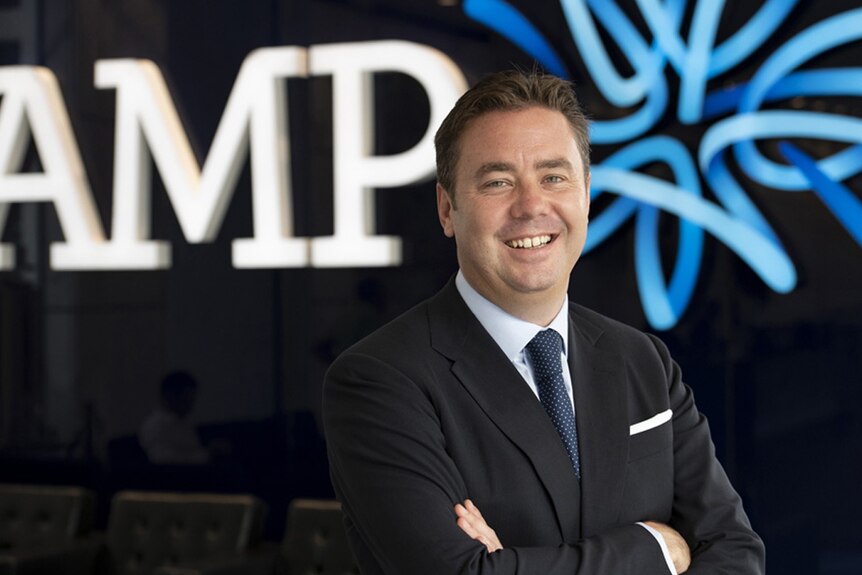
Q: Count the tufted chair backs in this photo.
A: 3